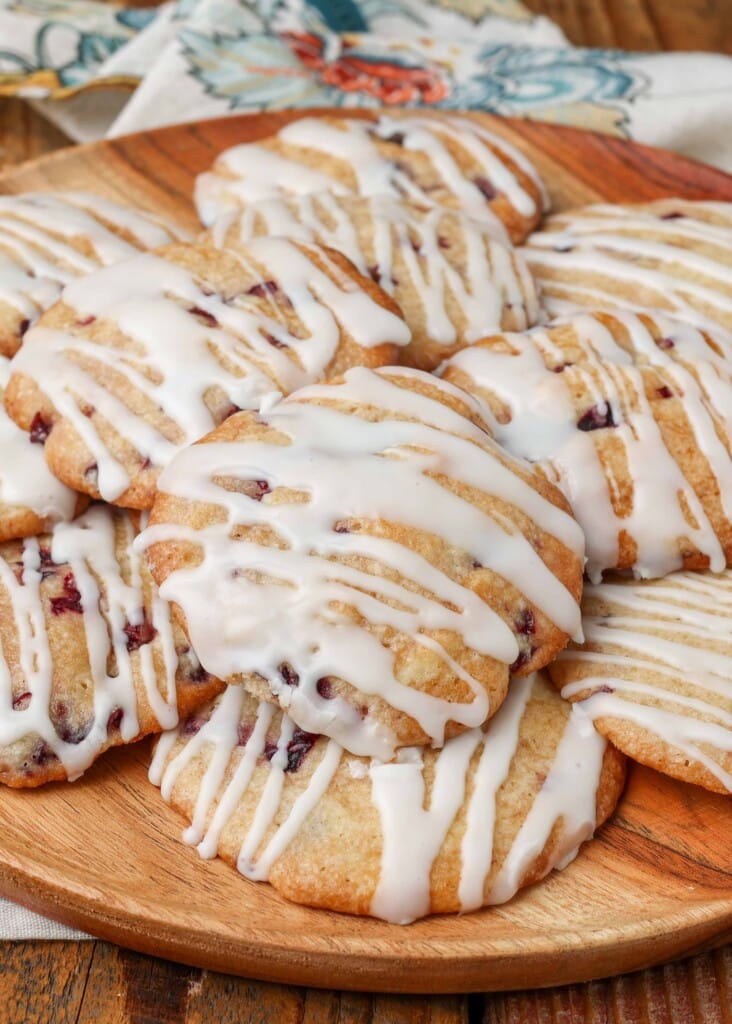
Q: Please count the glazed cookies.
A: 11